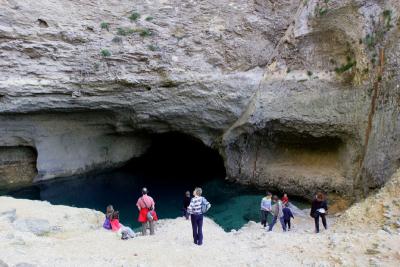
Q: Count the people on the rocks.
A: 10